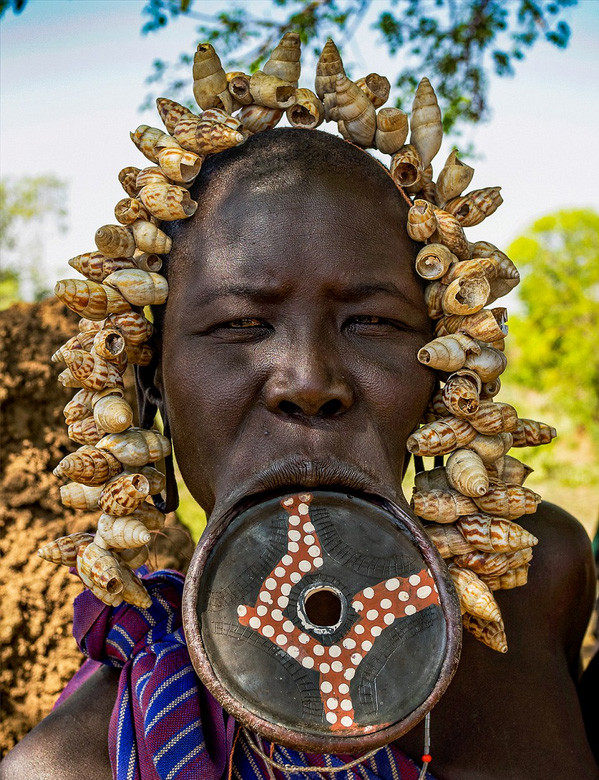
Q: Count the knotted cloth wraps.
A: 1